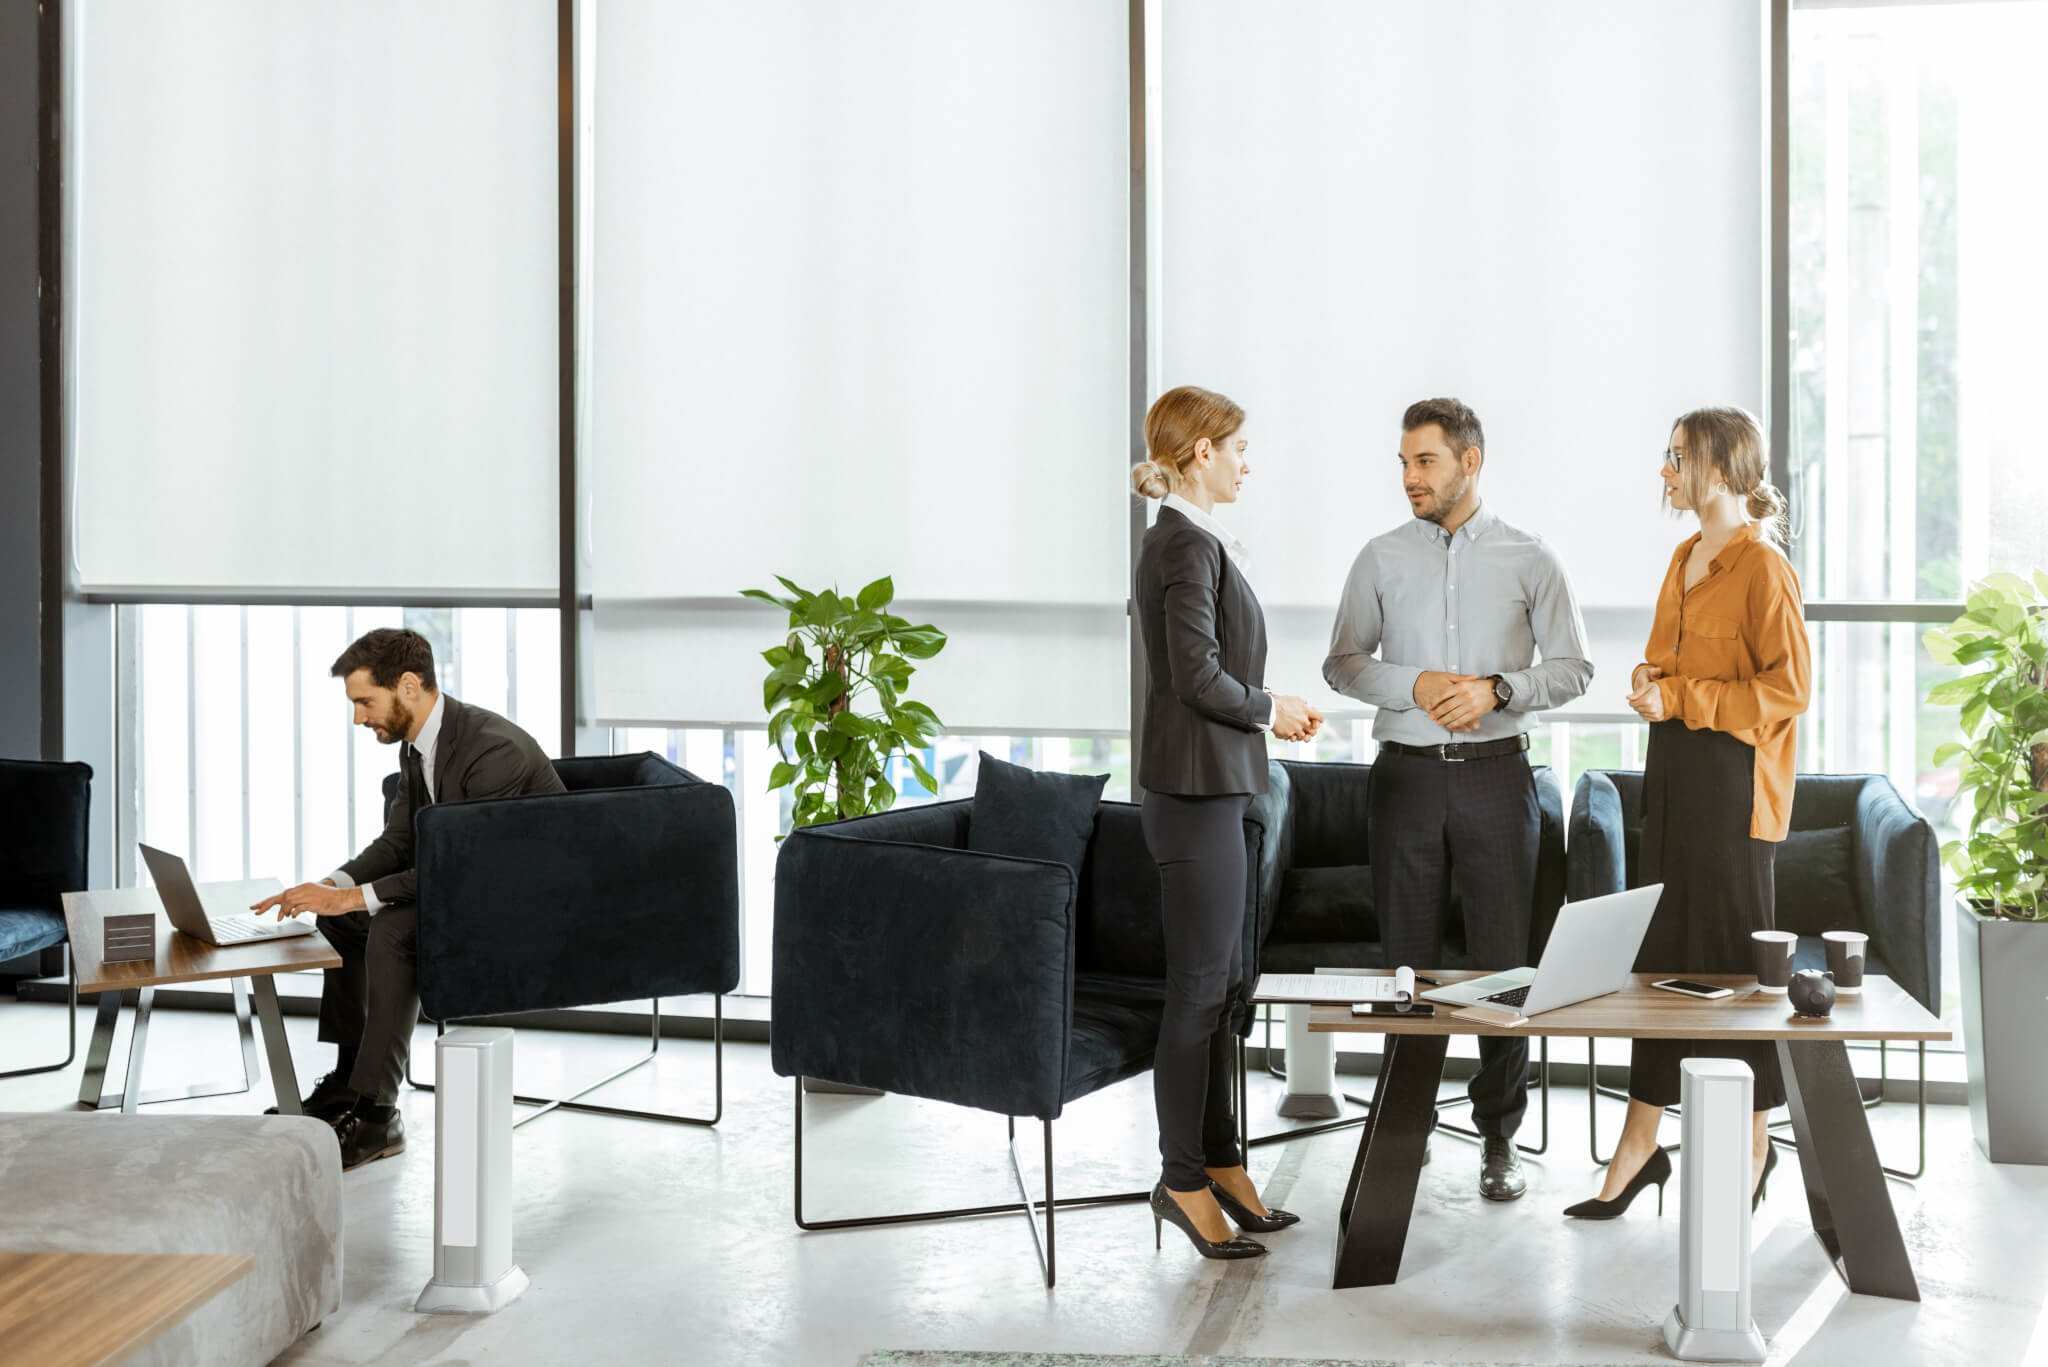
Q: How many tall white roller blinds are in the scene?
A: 3